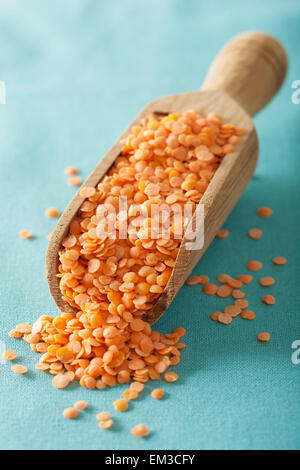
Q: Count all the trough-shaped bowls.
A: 1